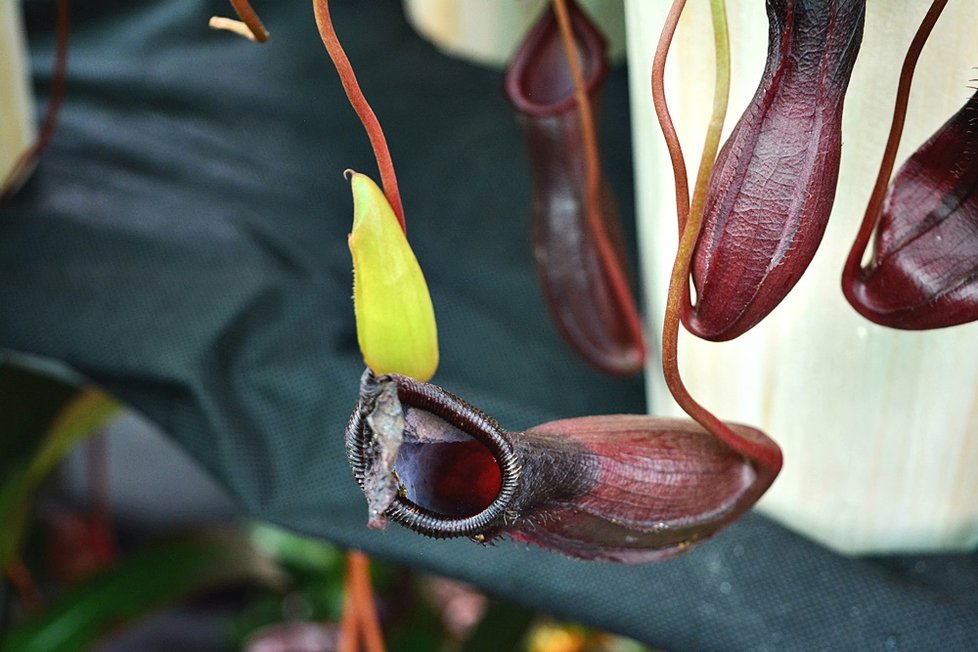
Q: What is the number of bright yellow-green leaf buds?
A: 1